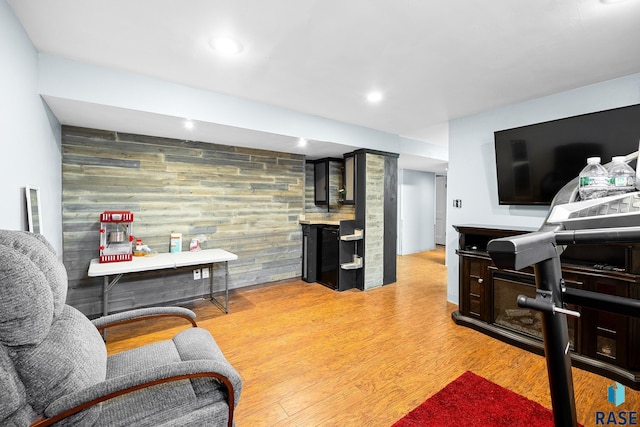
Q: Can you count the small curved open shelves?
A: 2